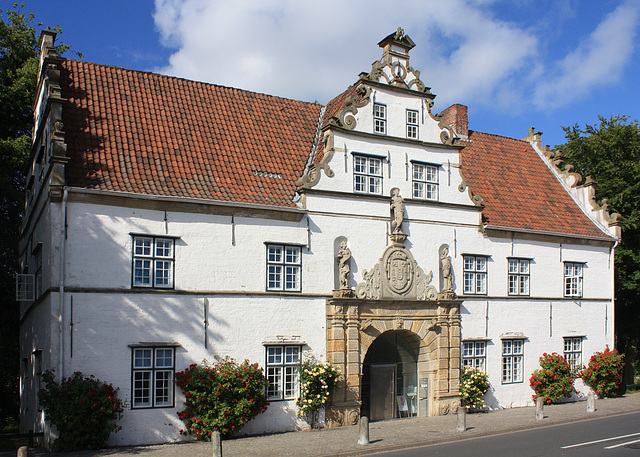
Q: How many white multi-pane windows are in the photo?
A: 14